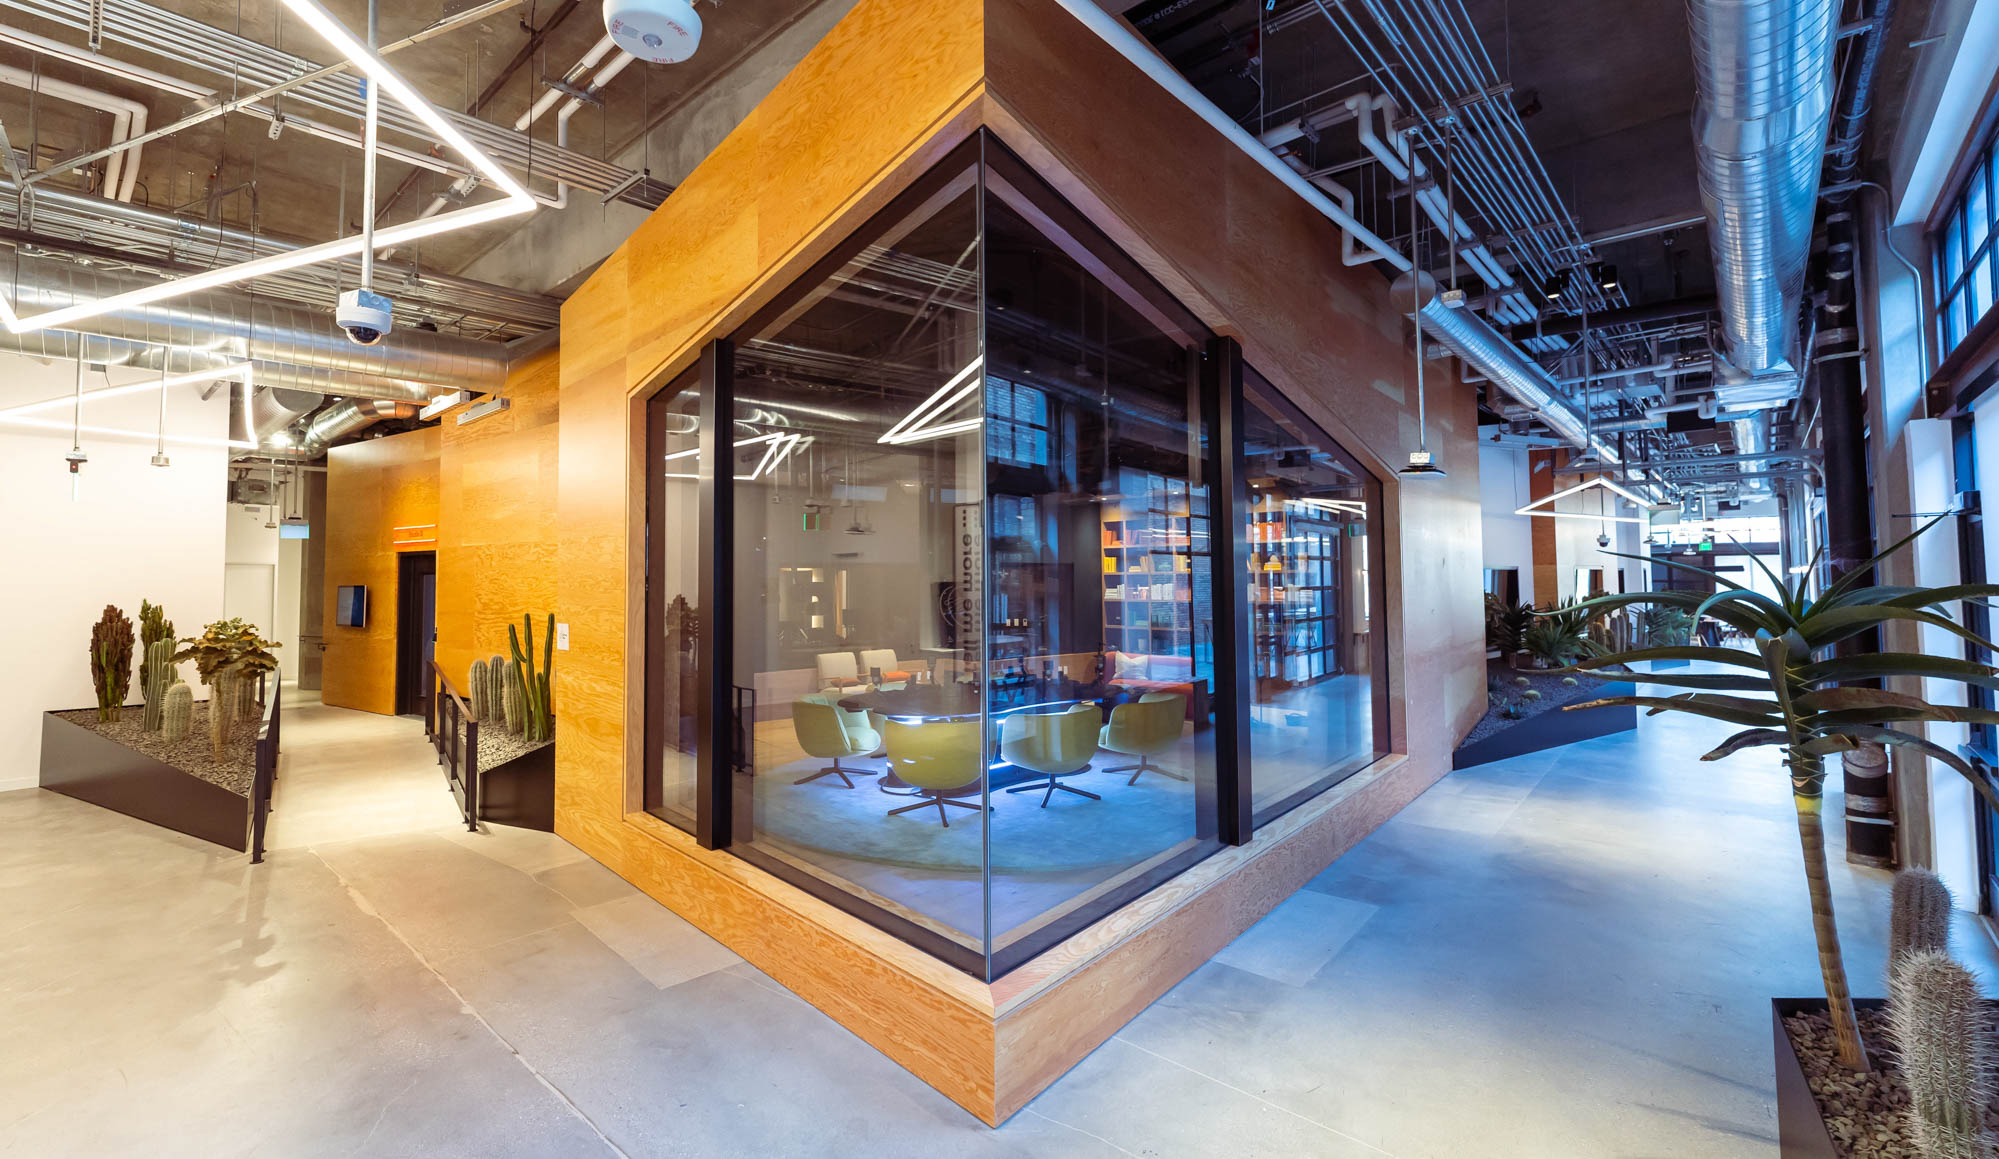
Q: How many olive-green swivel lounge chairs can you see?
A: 4